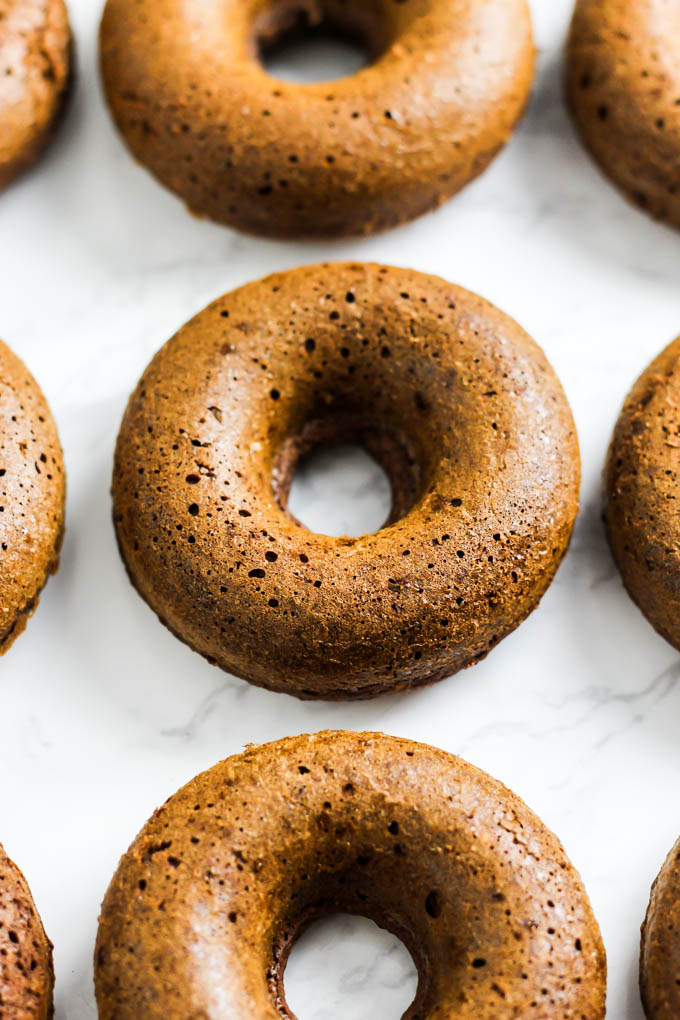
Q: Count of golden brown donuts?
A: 9